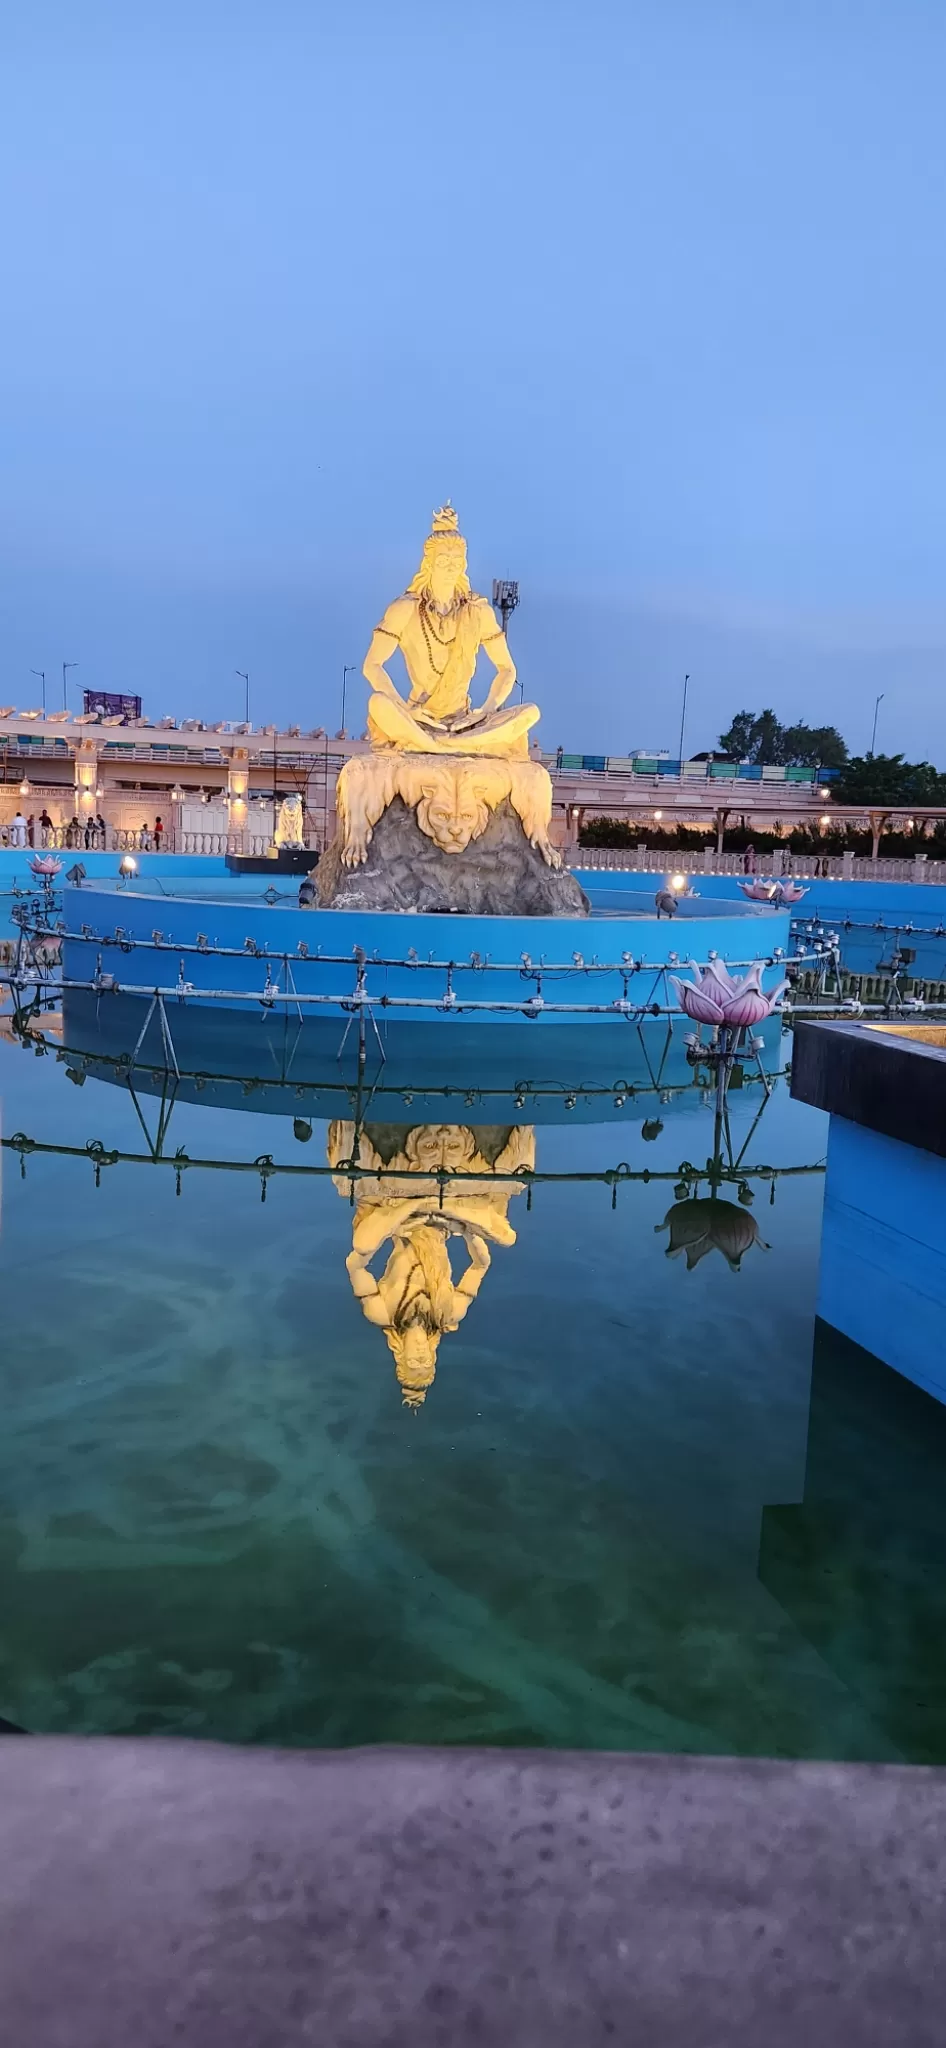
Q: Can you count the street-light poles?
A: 7